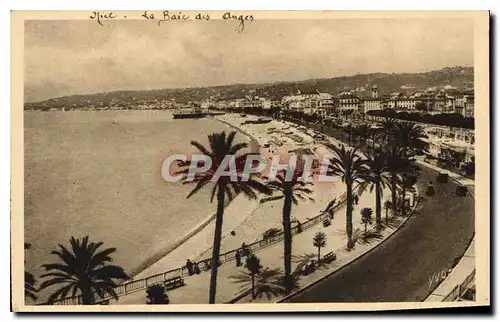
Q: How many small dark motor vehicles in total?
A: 3